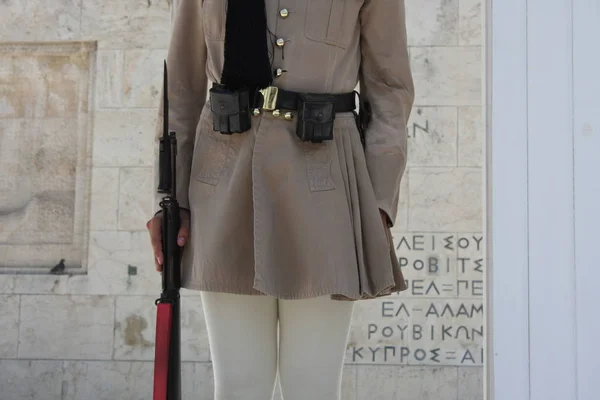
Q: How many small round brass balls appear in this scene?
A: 6